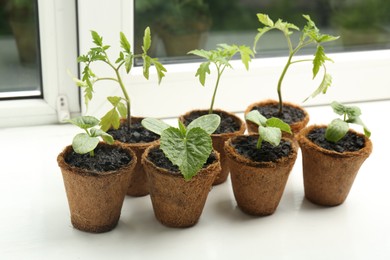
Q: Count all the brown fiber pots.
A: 7